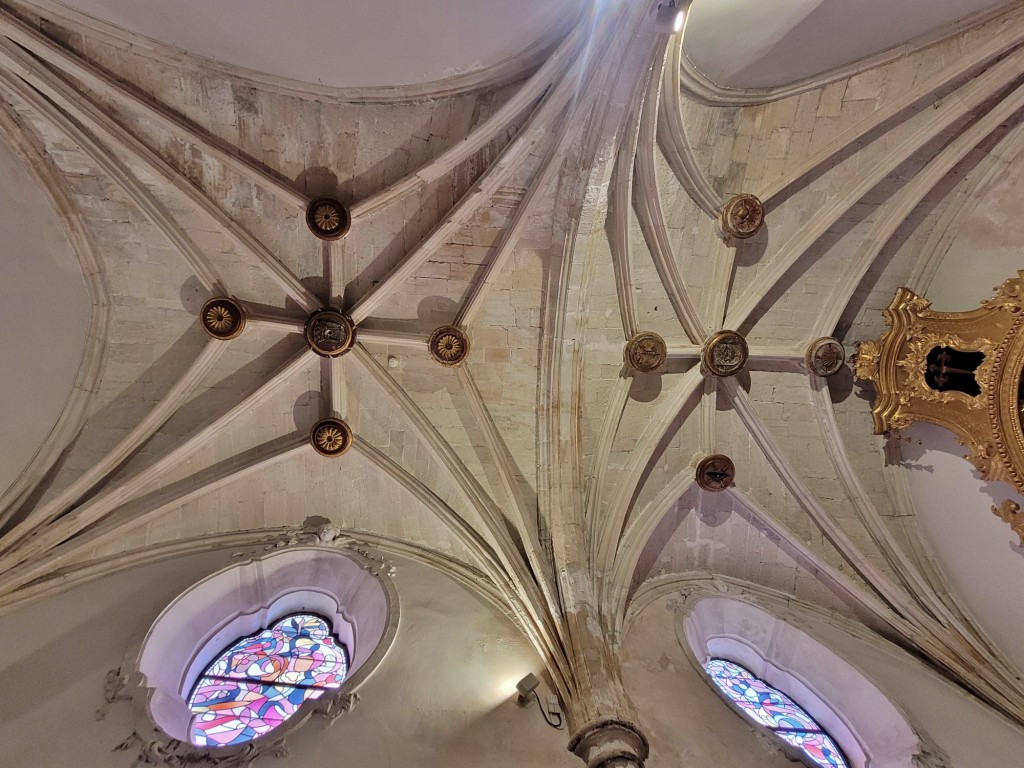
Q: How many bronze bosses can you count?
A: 10